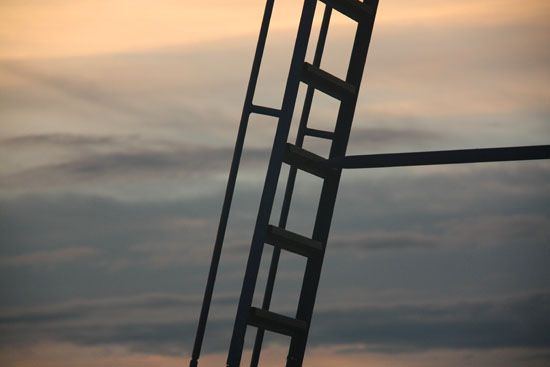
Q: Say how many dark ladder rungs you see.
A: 5